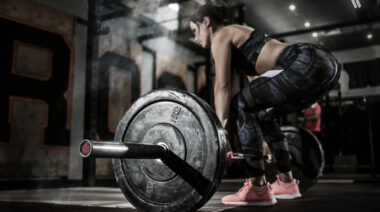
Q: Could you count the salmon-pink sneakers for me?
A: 2